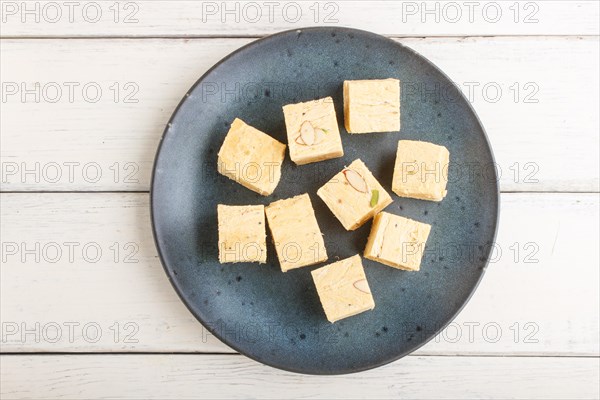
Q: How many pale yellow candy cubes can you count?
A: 9